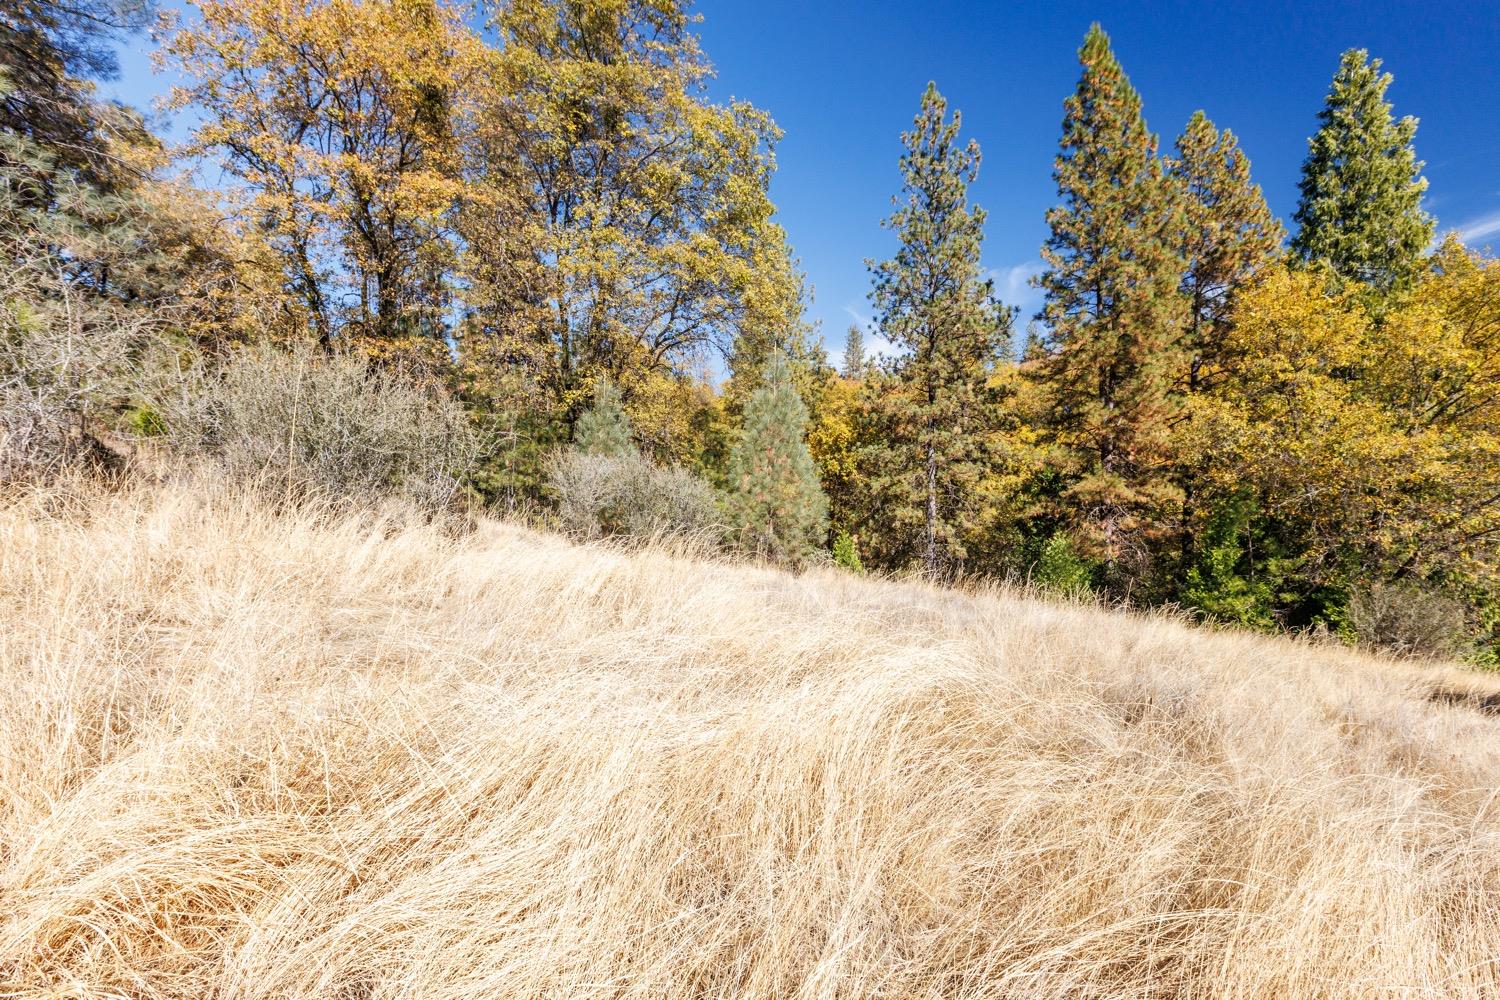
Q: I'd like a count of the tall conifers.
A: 4